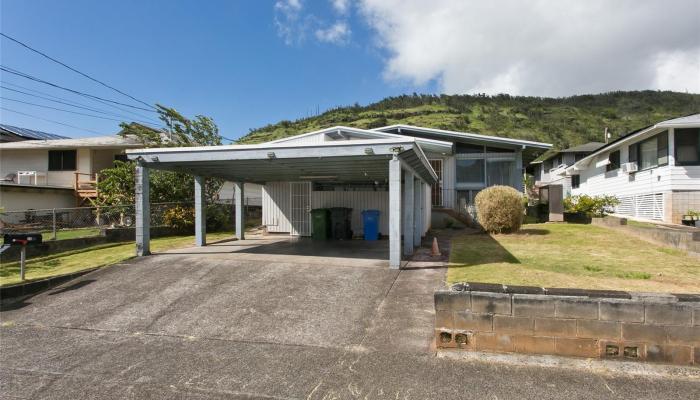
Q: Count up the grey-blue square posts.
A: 6